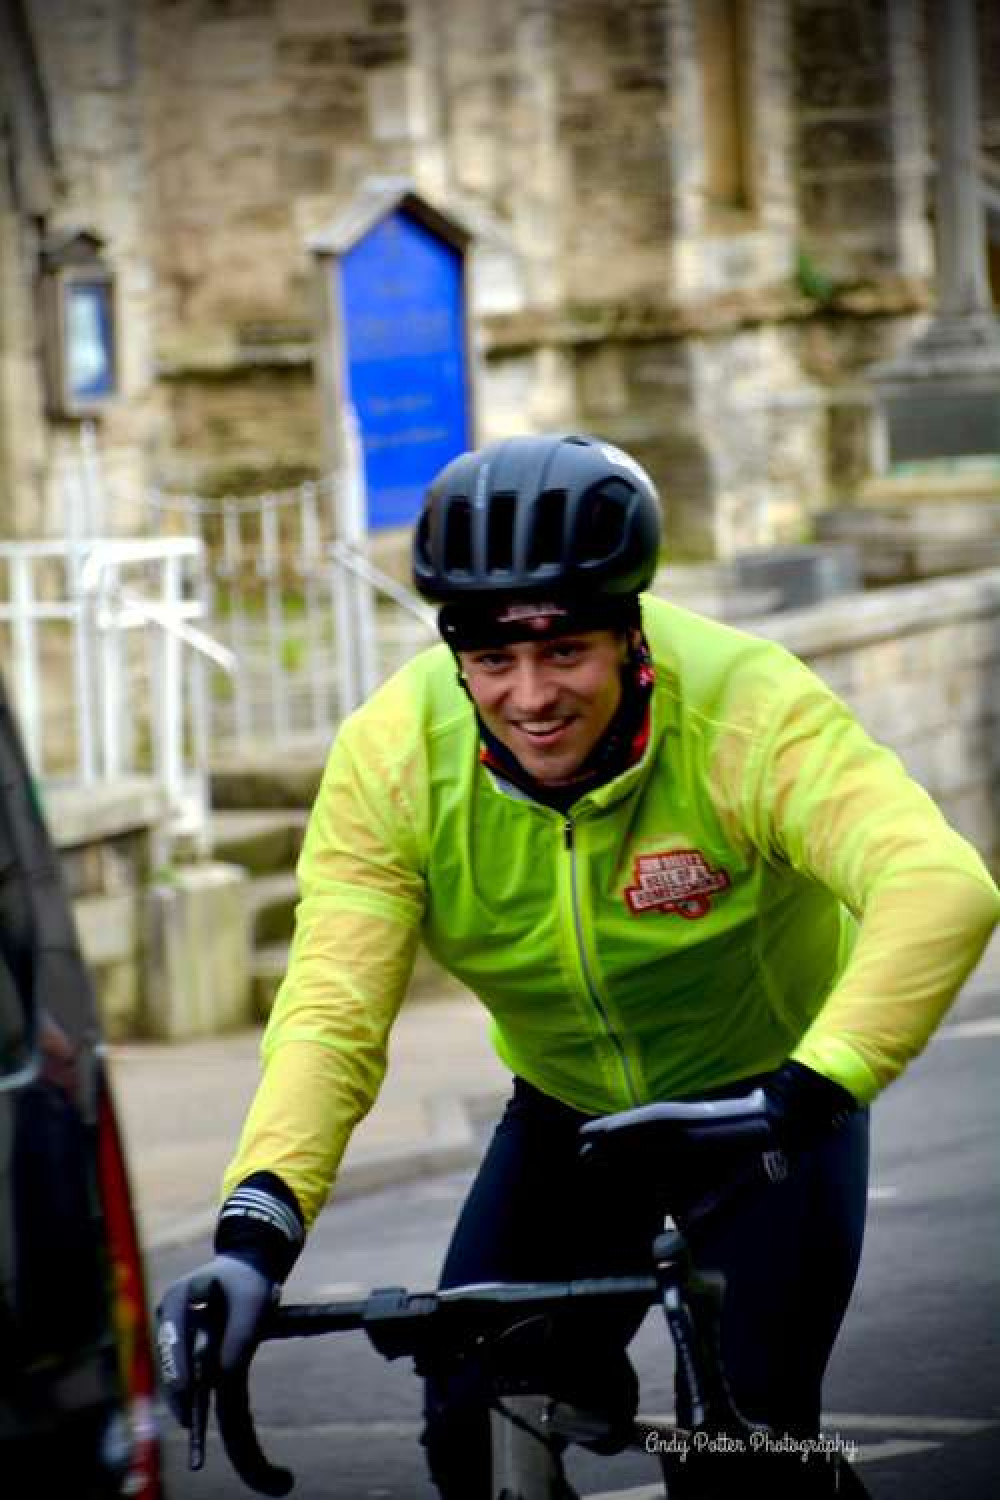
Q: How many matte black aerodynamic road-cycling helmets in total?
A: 1